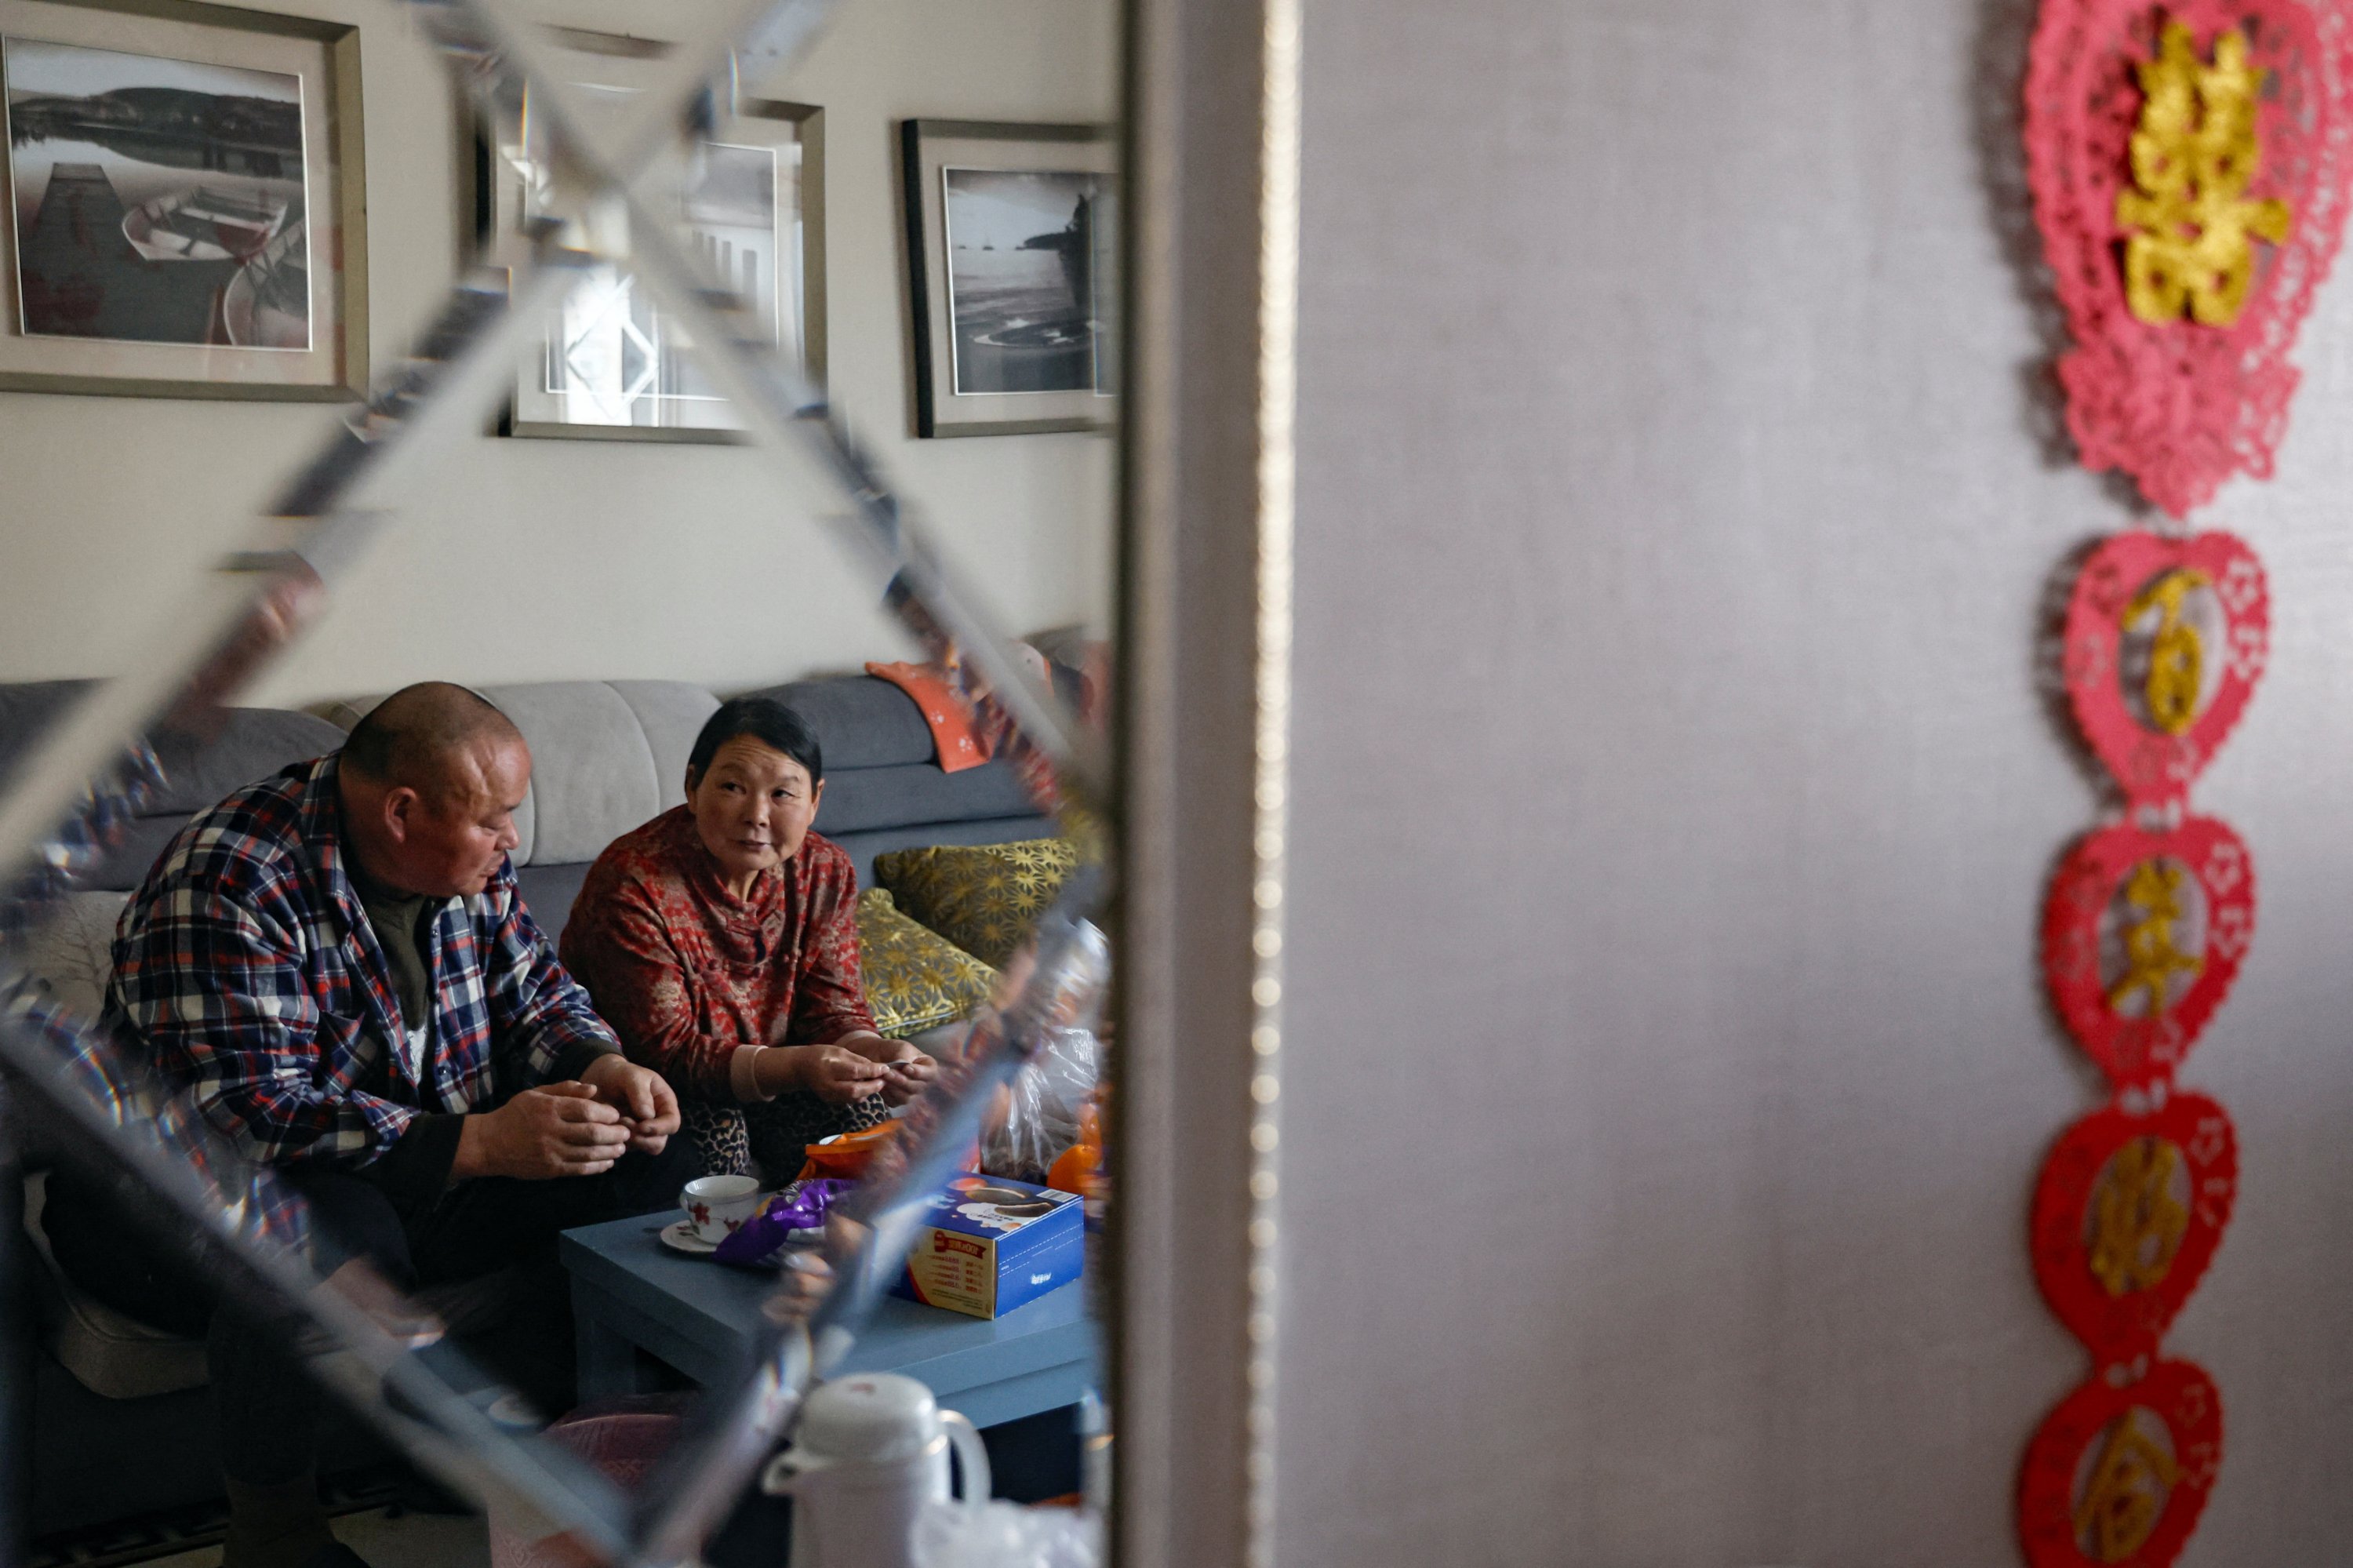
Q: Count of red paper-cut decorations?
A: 5